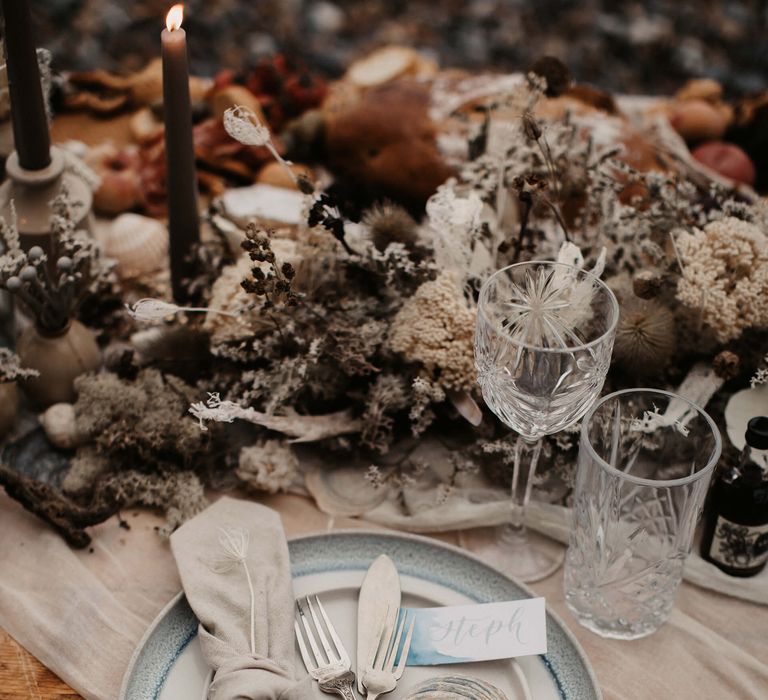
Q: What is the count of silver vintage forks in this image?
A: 2